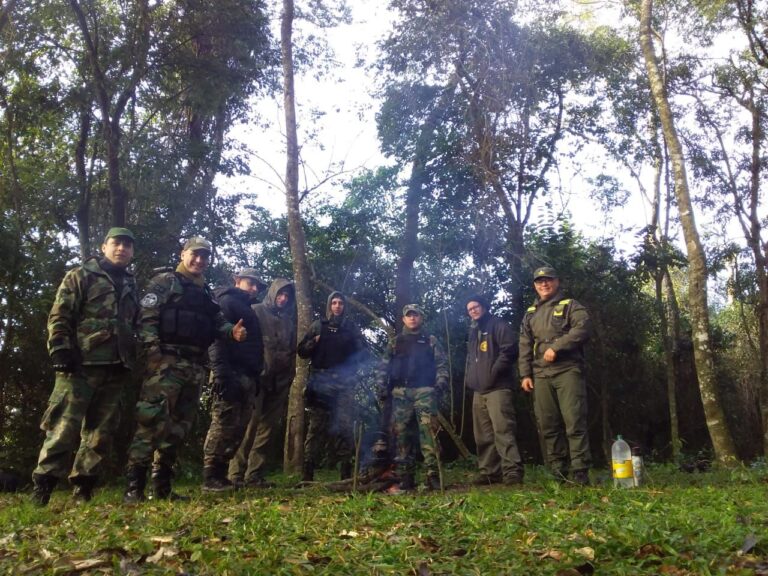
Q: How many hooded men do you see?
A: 3